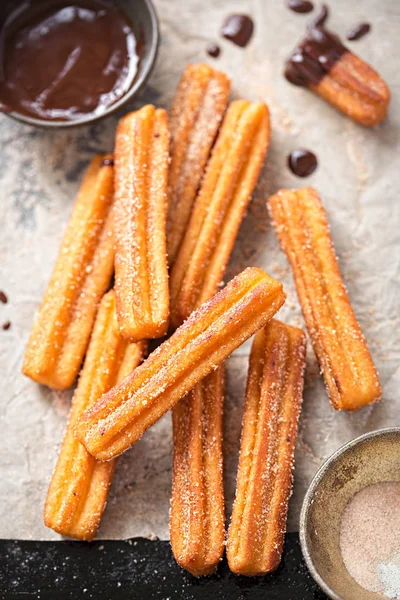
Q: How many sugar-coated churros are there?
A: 9